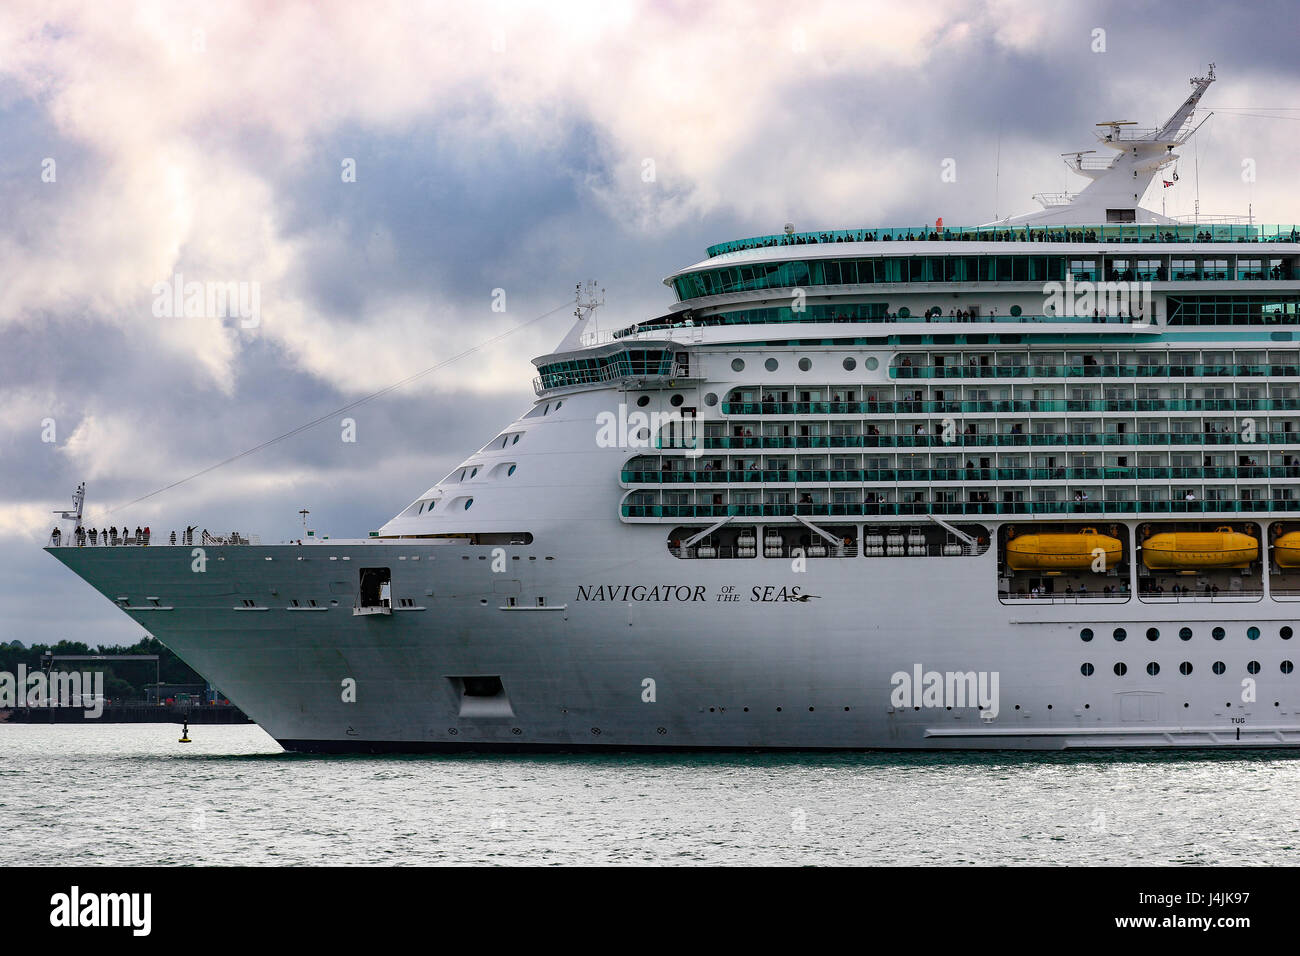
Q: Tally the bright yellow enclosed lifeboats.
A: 3